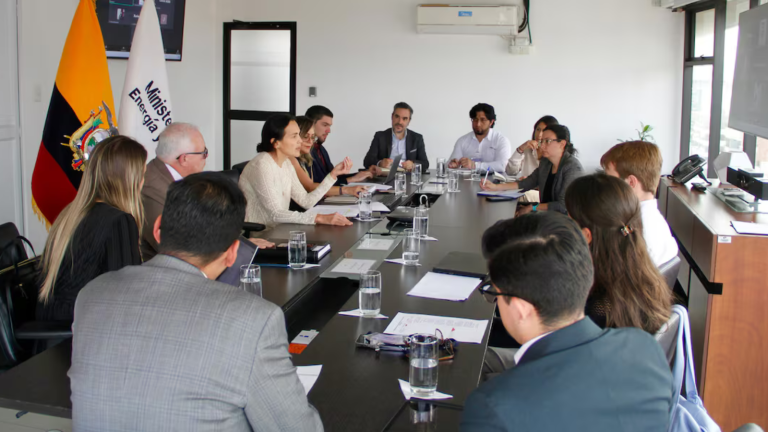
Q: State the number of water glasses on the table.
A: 12